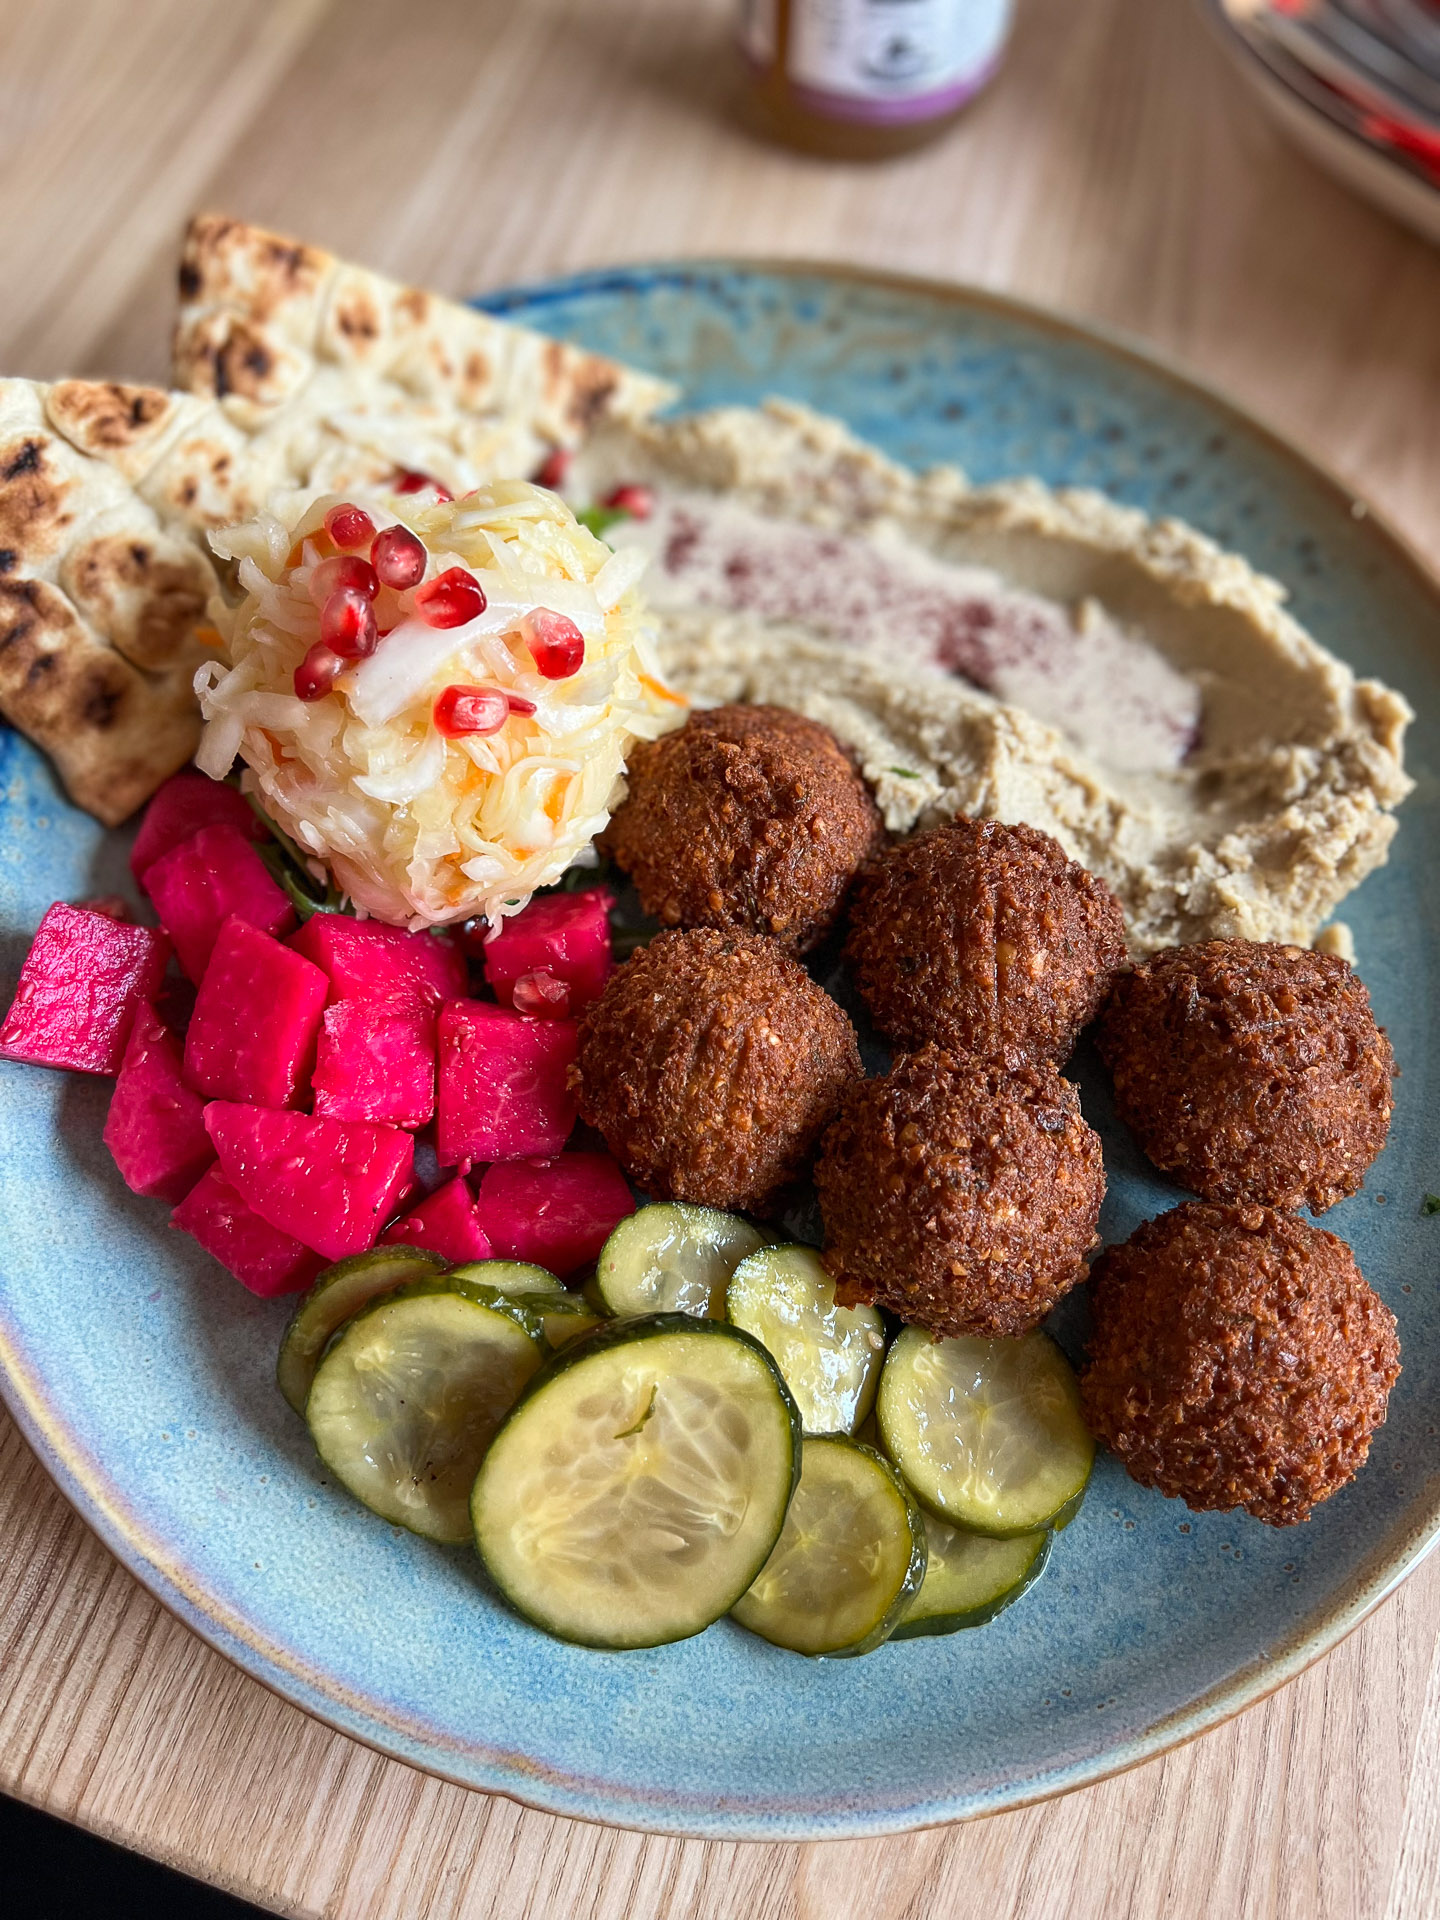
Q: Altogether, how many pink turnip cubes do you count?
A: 13